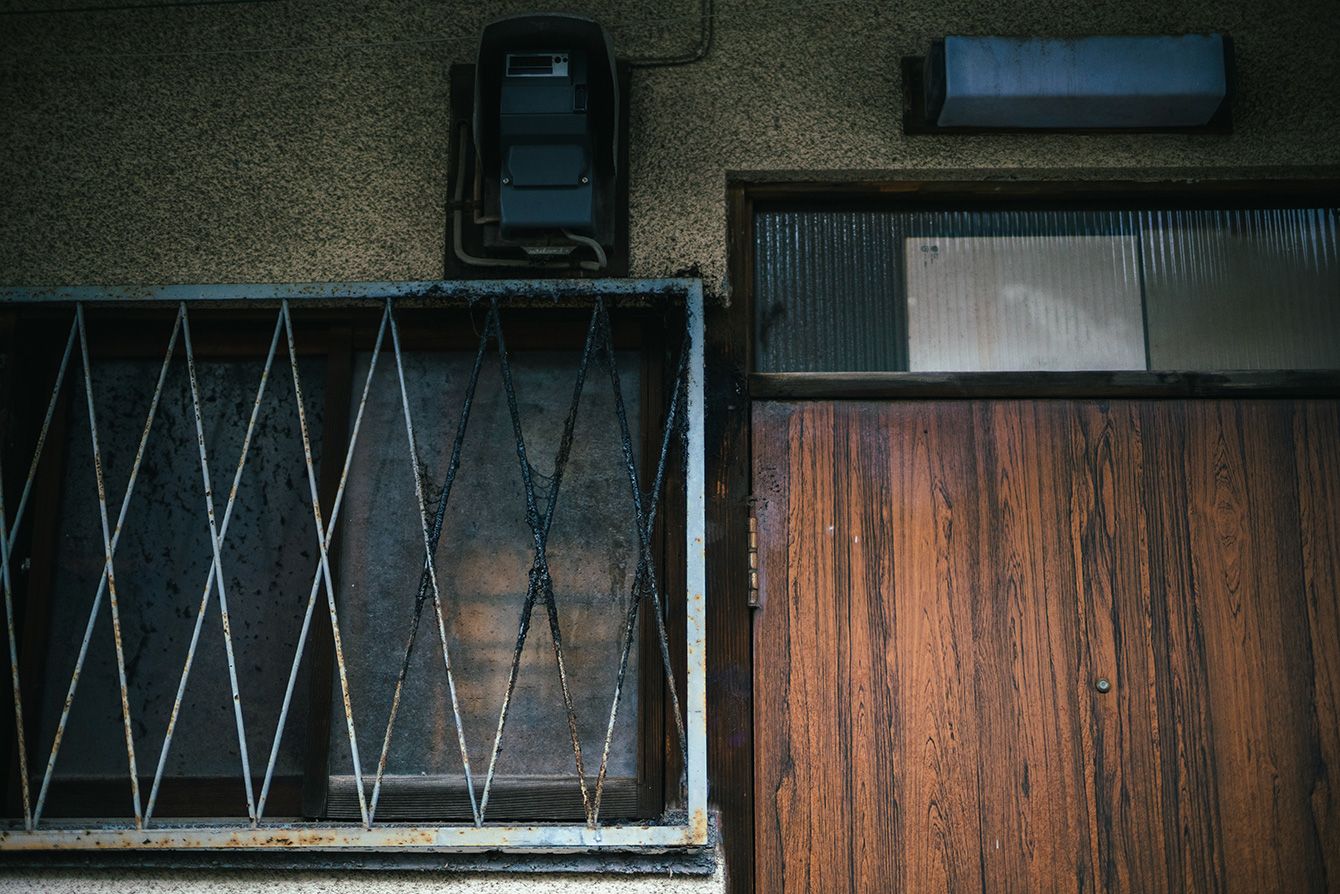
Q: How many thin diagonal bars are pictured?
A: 14